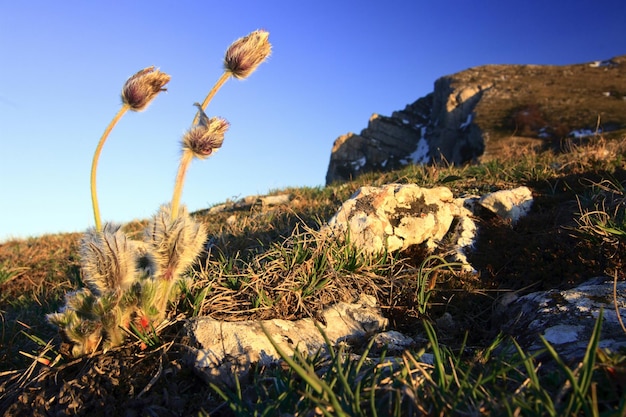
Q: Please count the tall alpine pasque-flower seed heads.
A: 3